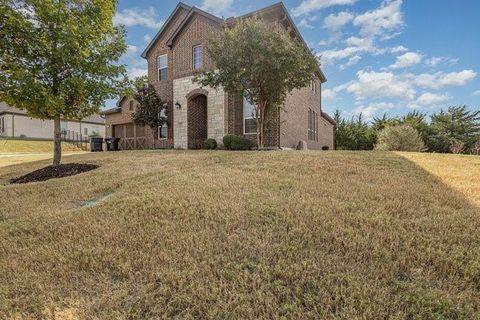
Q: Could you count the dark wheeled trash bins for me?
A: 2